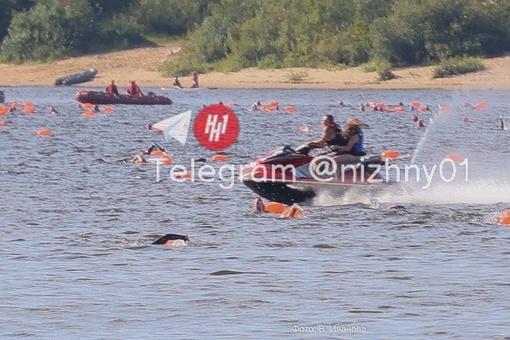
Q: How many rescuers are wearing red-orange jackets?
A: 2